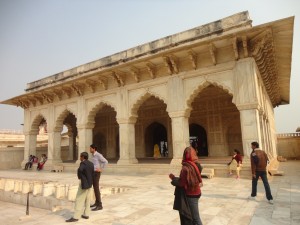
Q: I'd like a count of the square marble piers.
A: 6